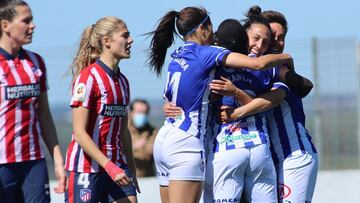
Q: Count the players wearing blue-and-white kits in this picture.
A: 4